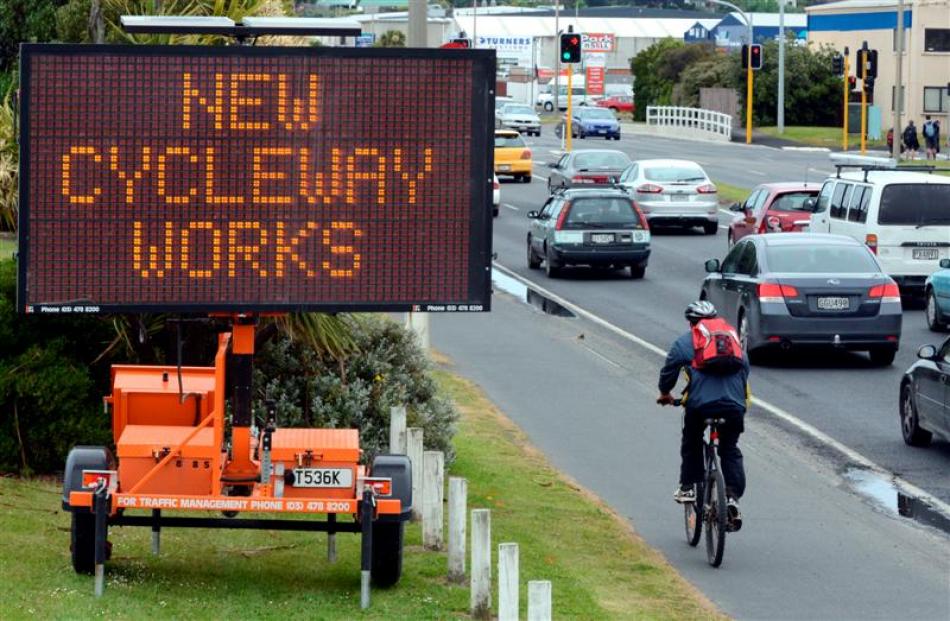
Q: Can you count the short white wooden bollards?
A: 7